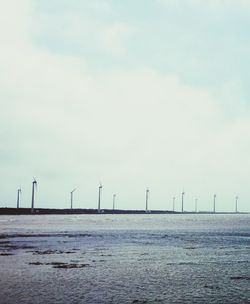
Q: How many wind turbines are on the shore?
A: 11